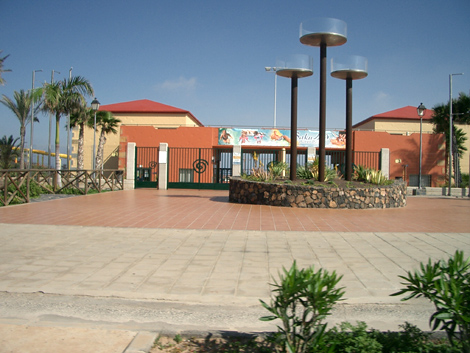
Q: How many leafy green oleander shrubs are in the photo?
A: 2